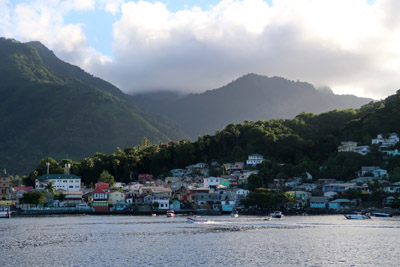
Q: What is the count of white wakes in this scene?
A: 1